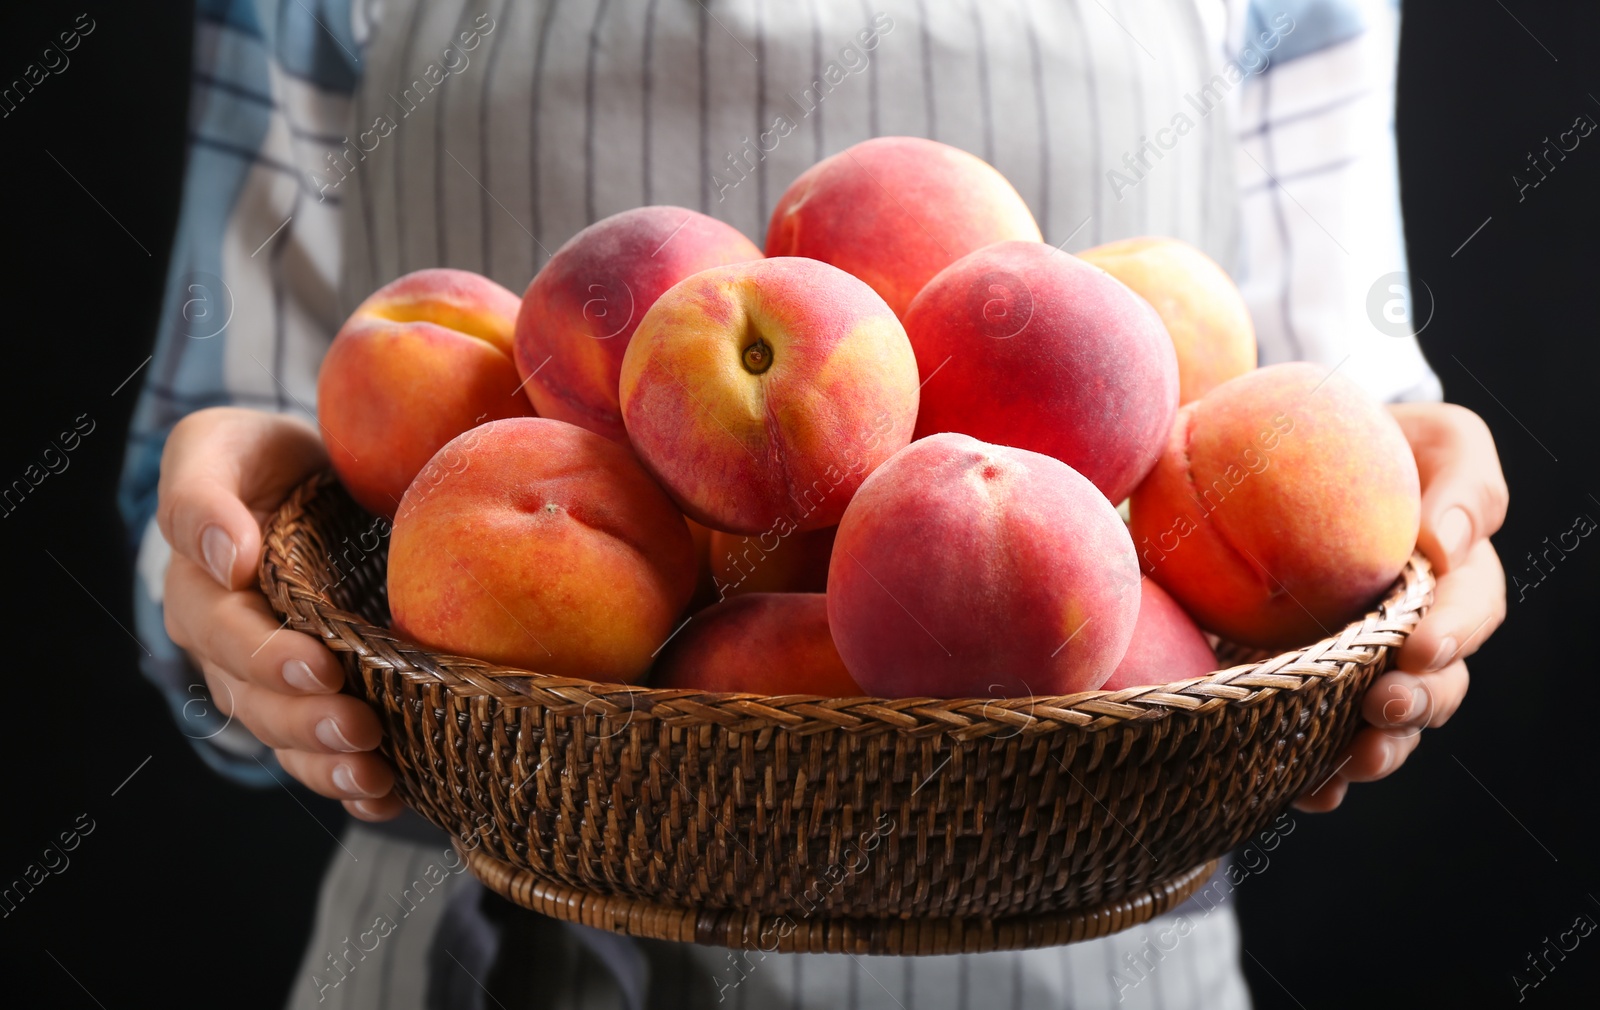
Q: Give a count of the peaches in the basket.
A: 12